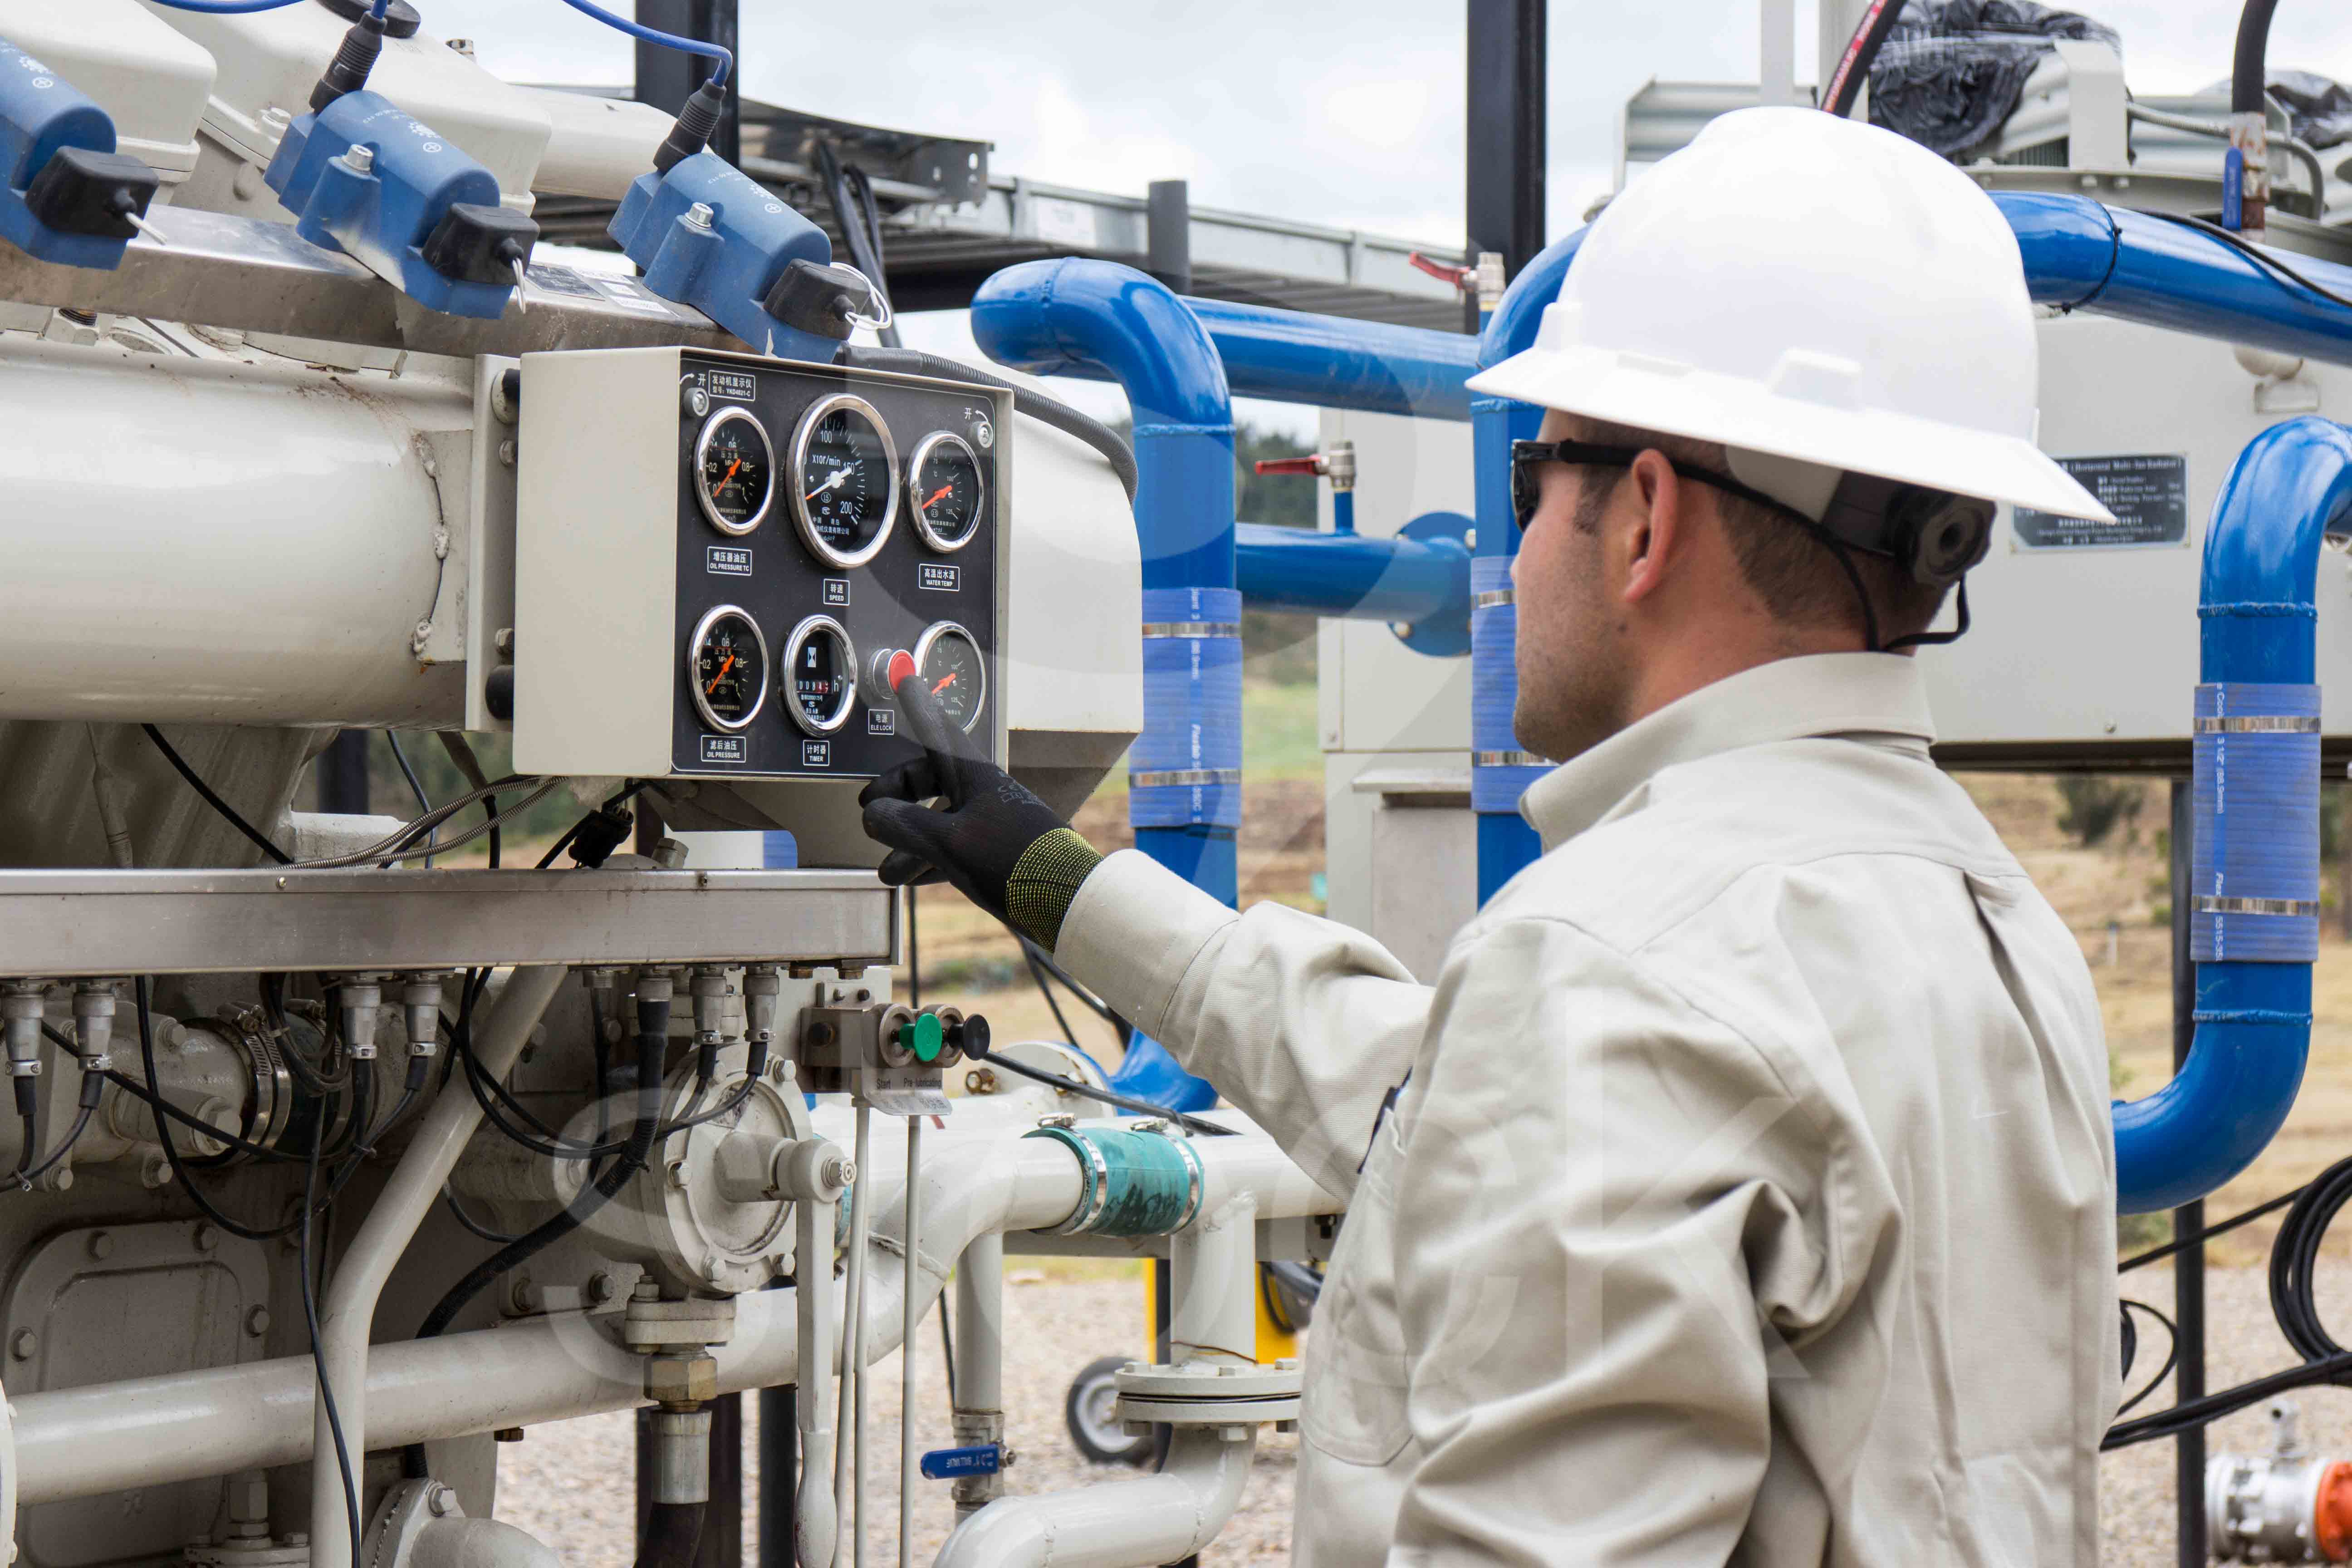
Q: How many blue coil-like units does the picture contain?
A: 3